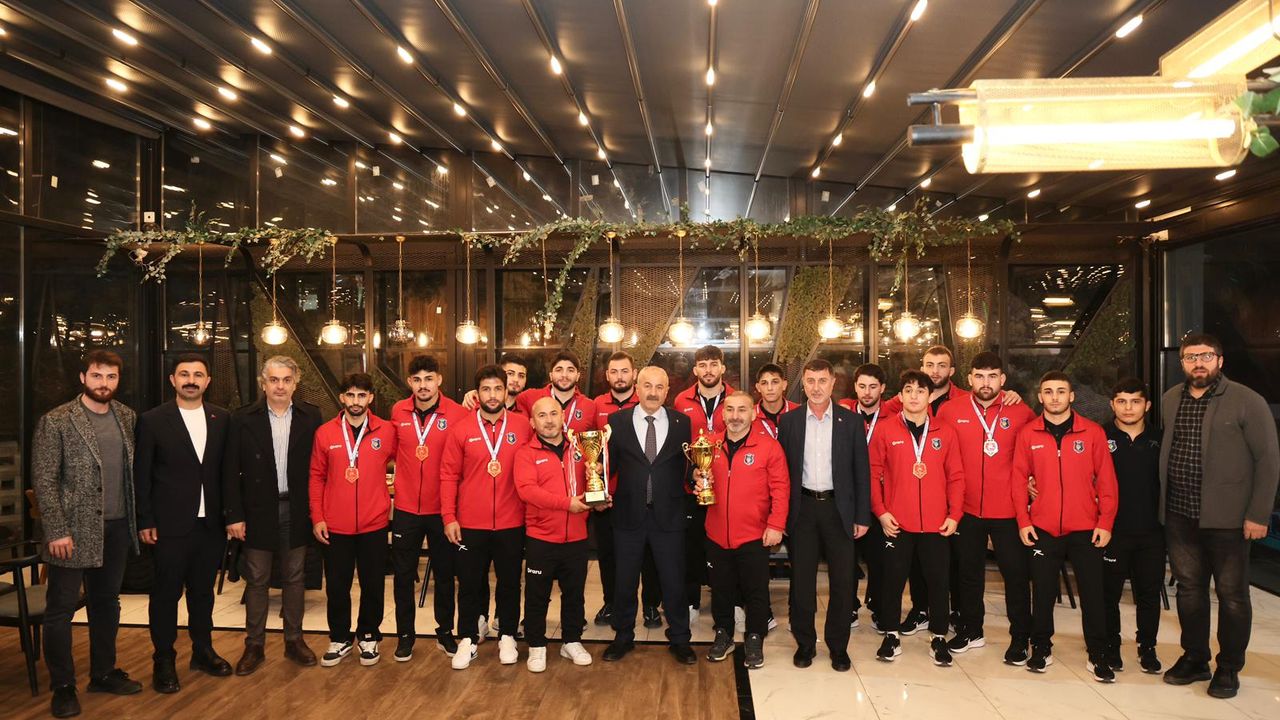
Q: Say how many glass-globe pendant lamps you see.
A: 12